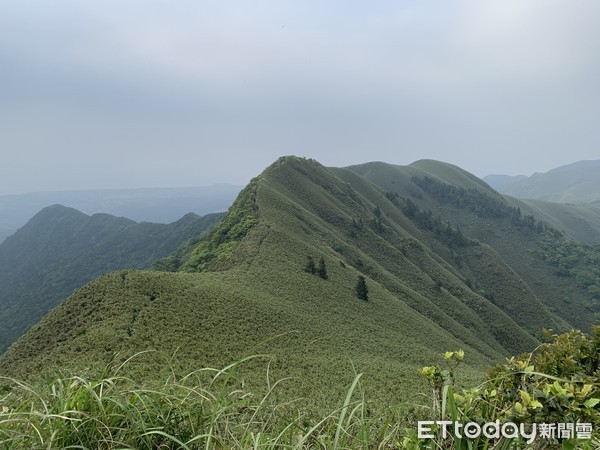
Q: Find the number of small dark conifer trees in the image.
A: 3